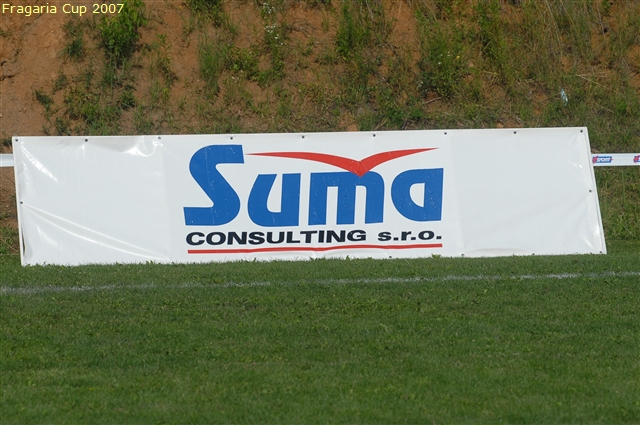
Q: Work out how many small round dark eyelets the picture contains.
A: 15